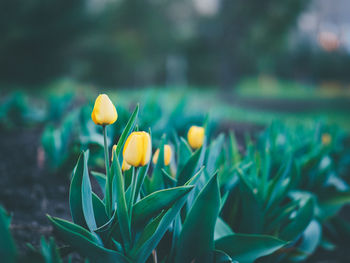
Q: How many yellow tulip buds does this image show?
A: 5